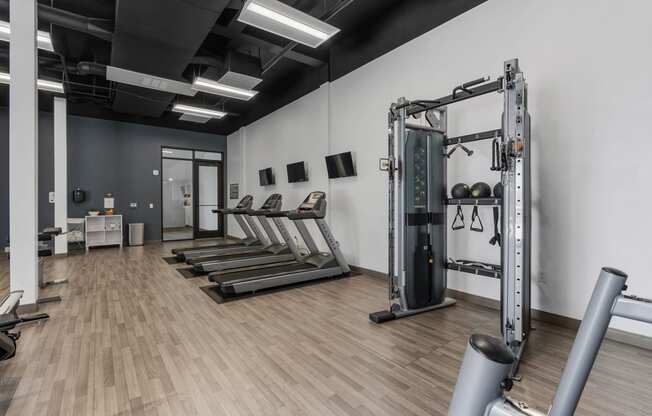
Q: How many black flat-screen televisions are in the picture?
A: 3